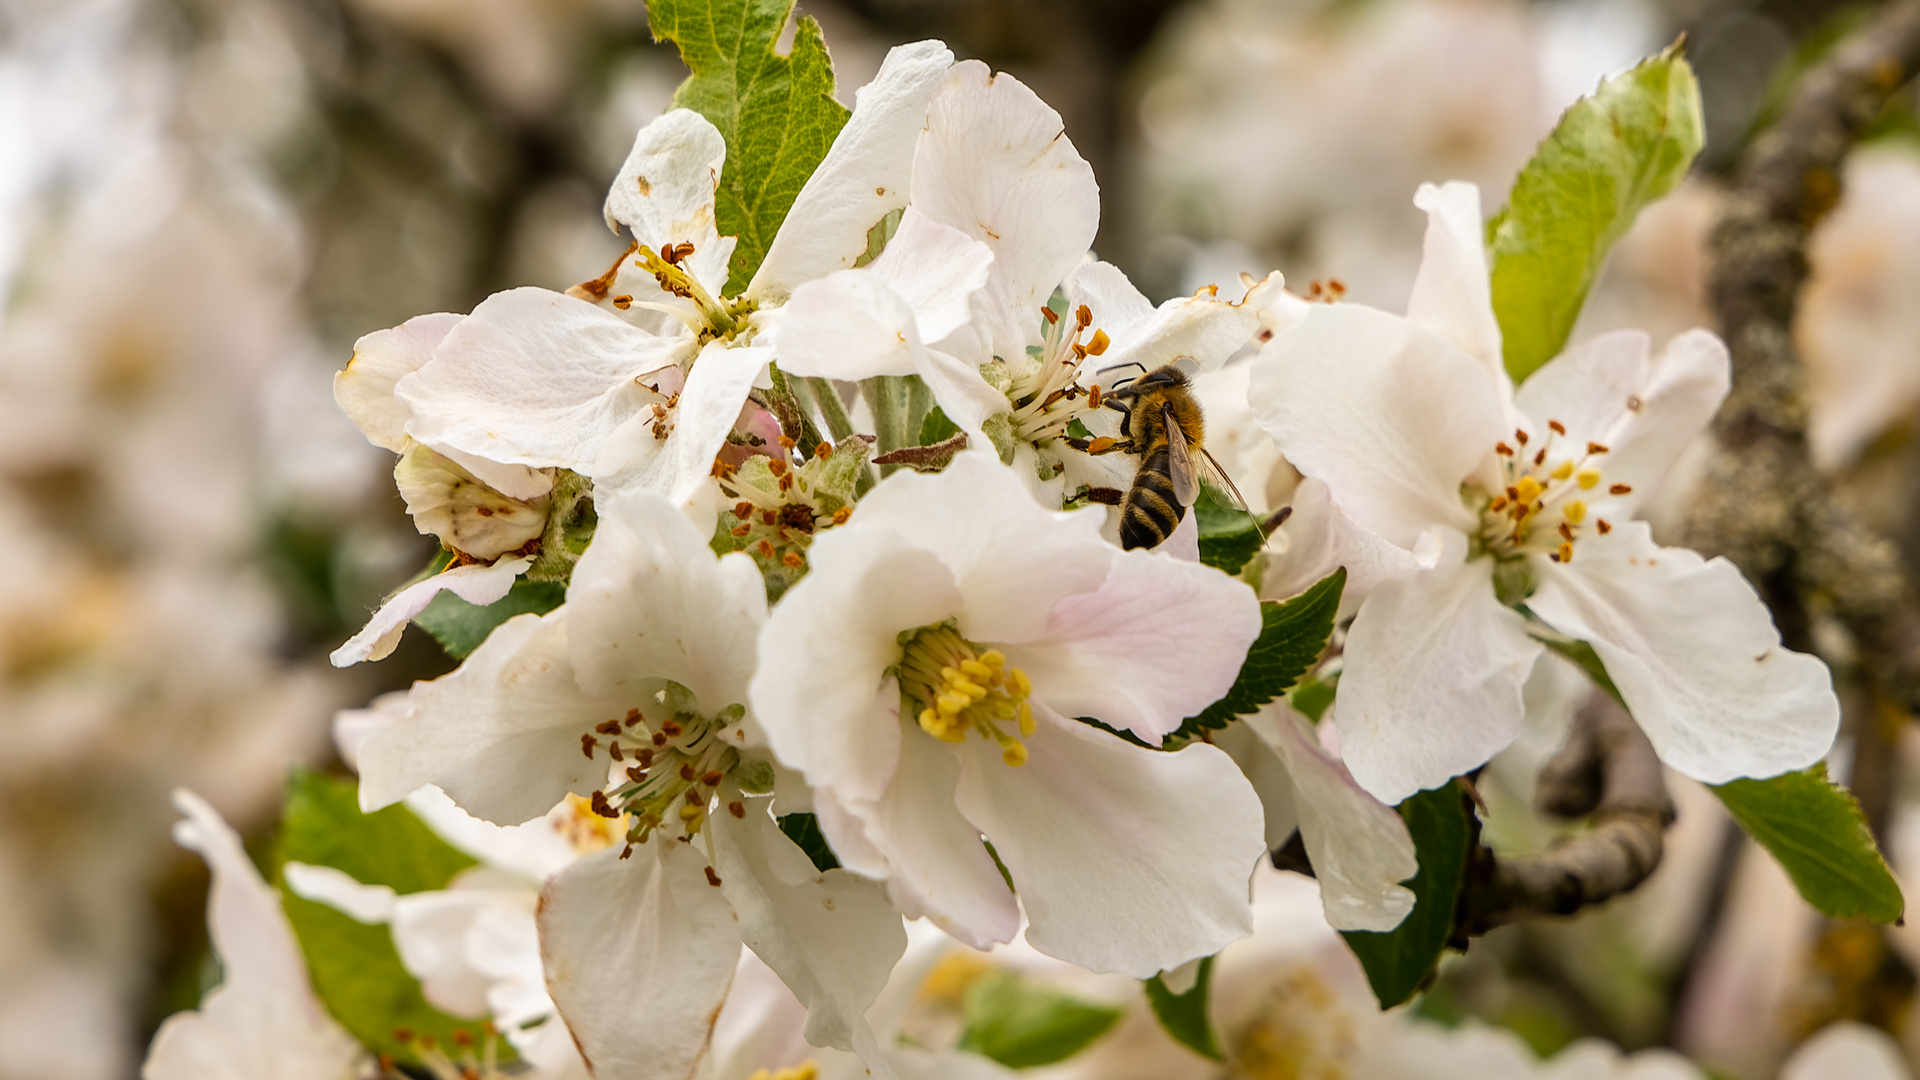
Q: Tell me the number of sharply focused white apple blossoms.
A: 5